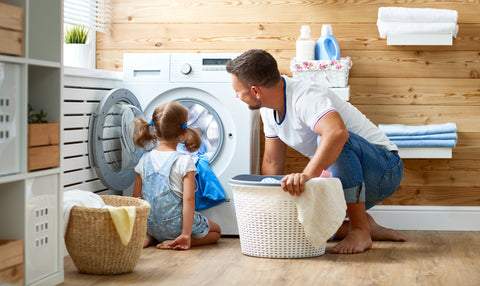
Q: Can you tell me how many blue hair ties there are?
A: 2